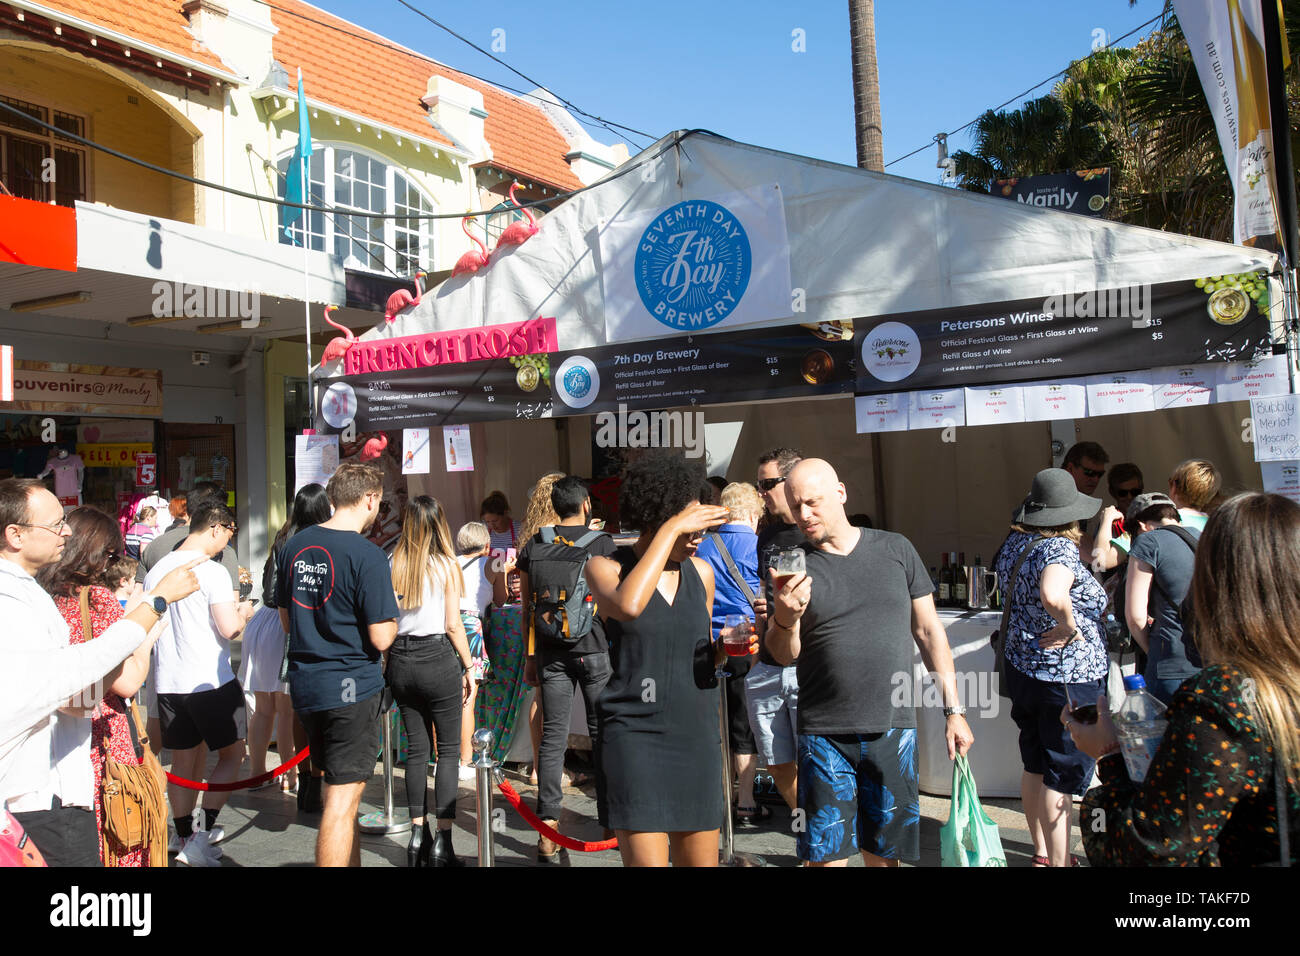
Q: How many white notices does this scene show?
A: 12